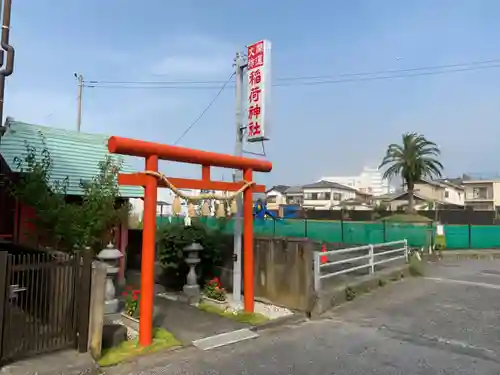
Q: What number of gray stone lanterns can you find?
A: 2